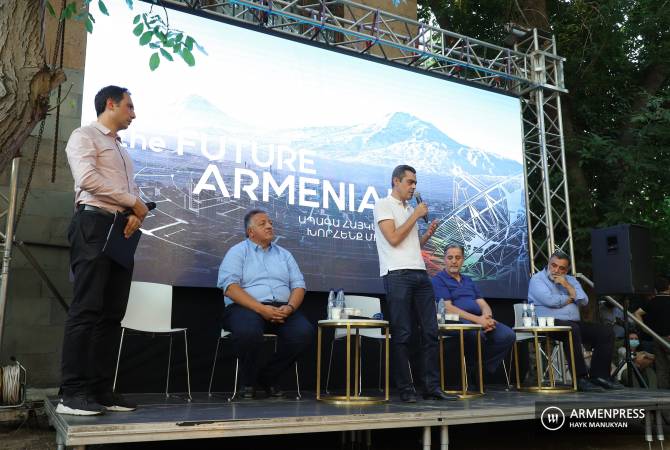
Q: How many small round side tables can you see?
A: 3